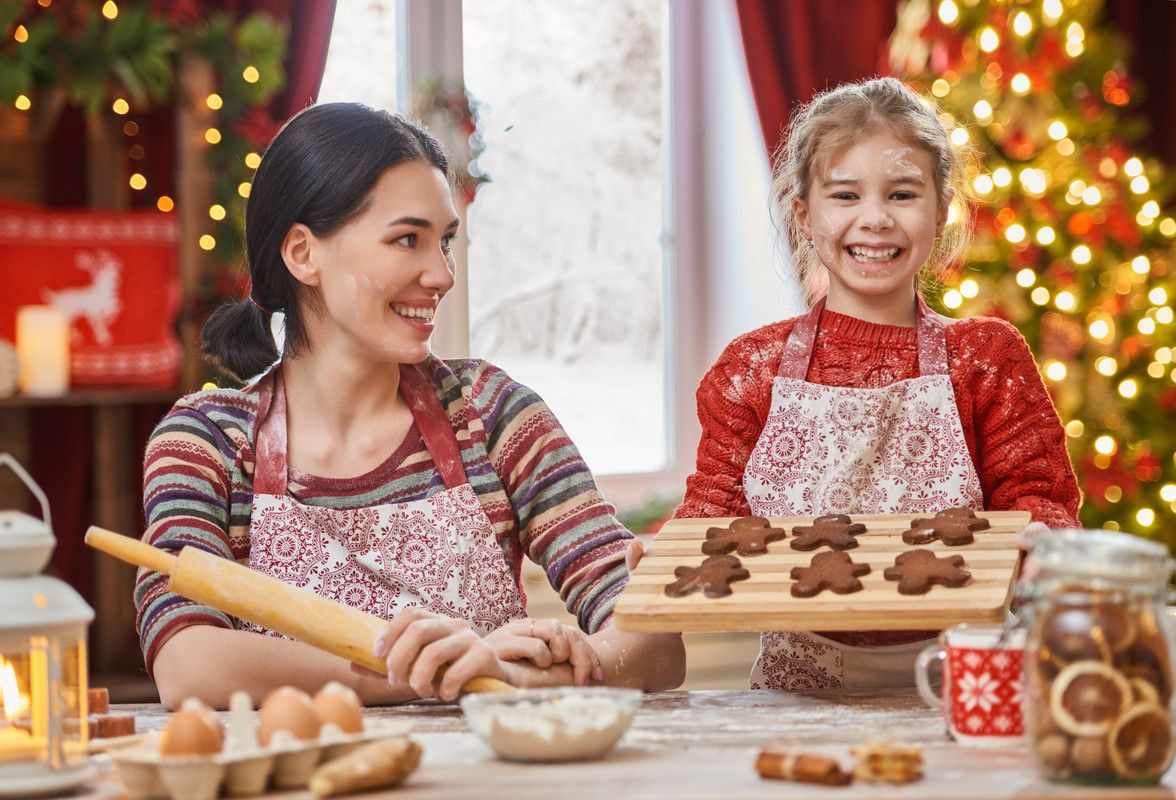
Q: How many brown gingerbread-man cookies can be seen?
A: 6